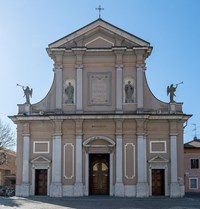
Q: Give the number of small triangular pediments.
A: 2